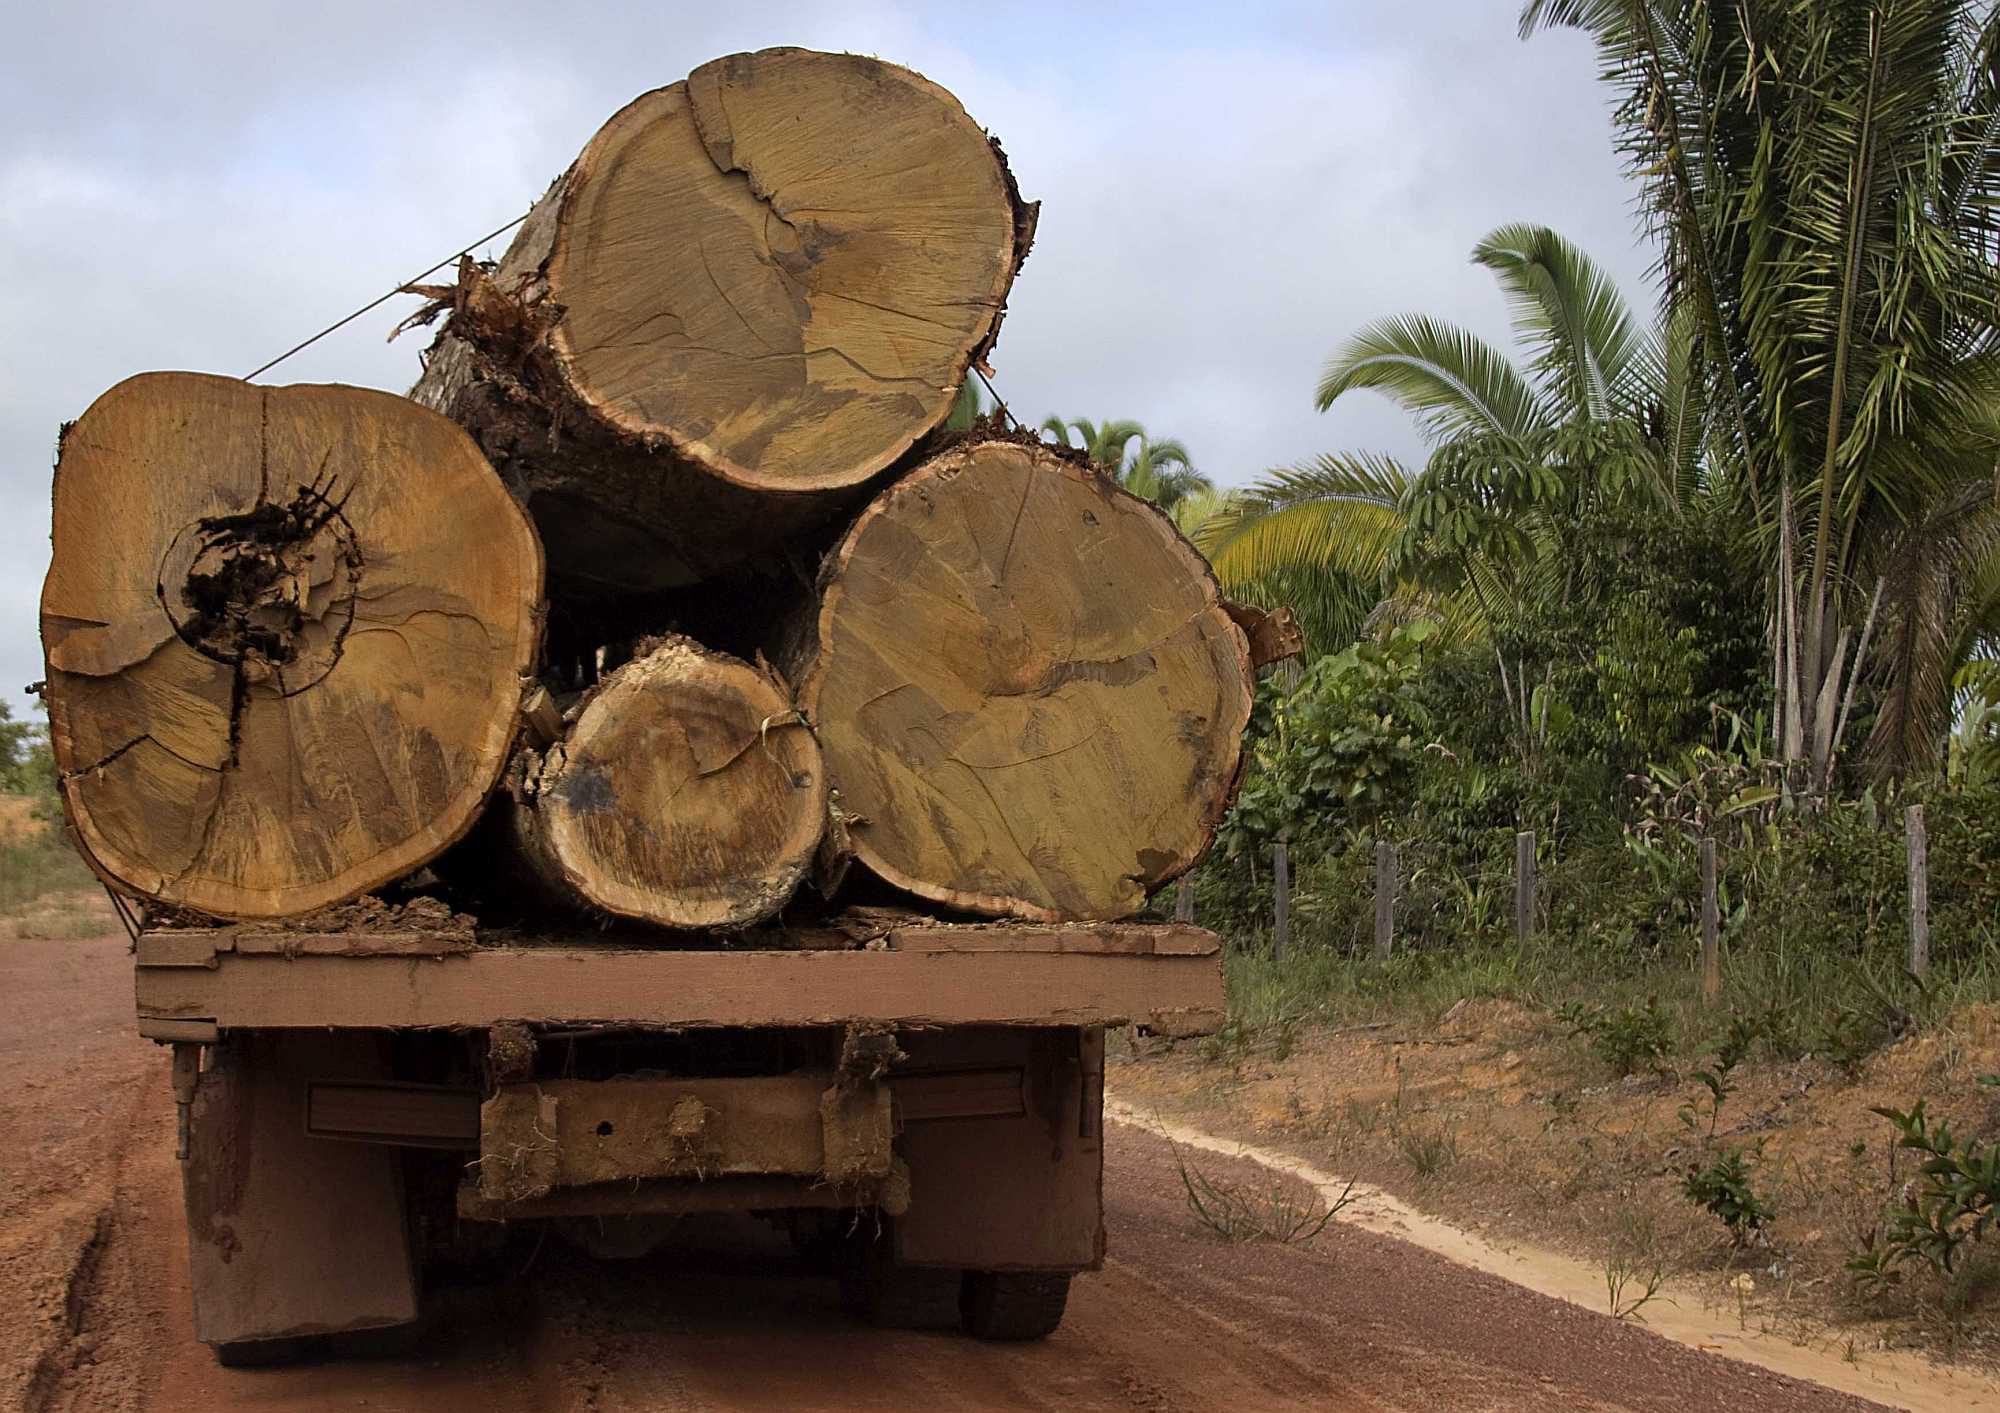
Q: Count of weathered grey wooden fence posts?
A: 6